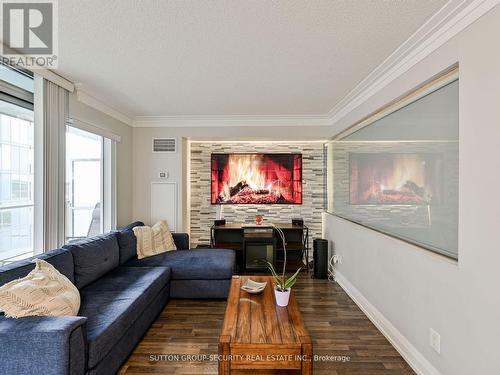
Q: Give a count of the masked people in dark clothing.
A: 0